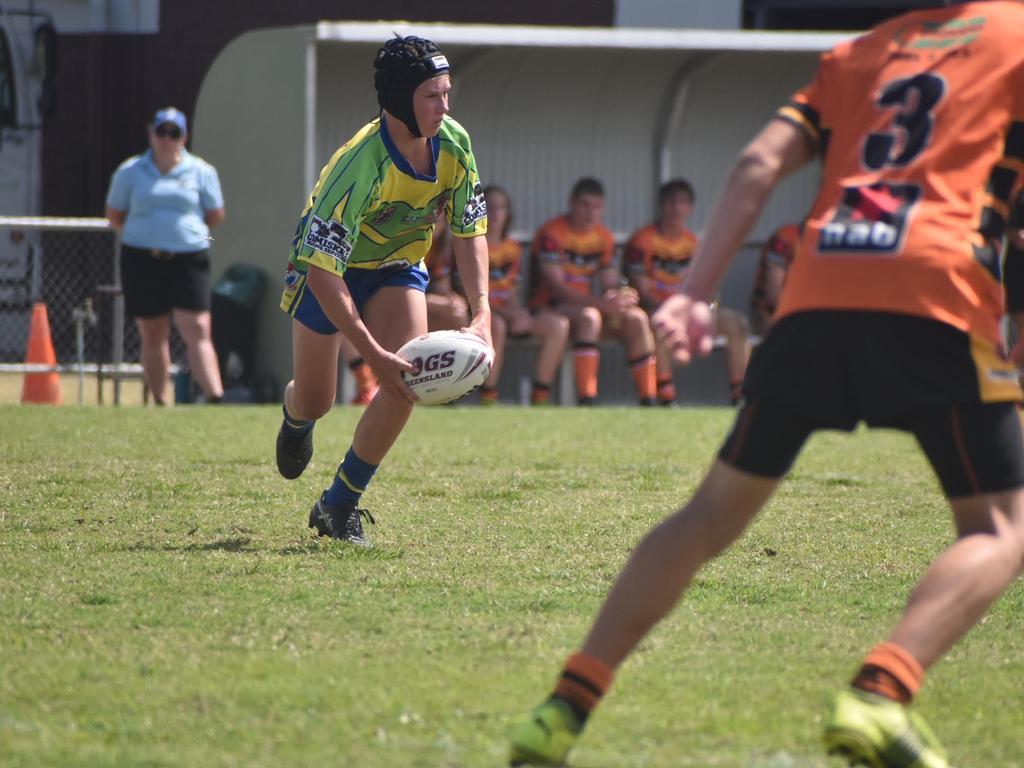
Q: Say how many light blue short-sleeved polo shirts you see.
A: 1